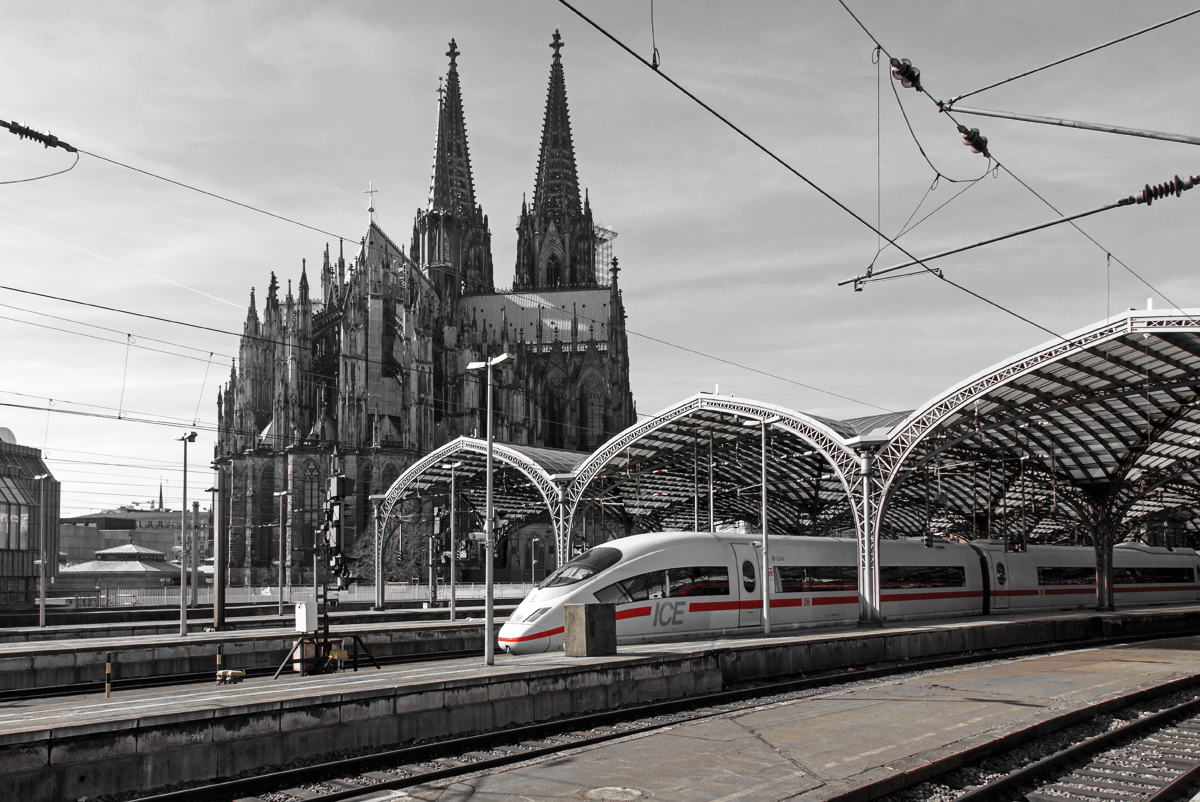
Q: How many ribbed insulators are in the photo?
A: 4